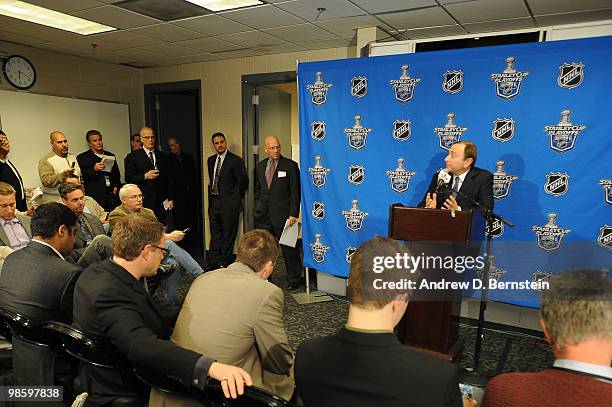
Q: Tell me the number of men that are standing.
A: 9